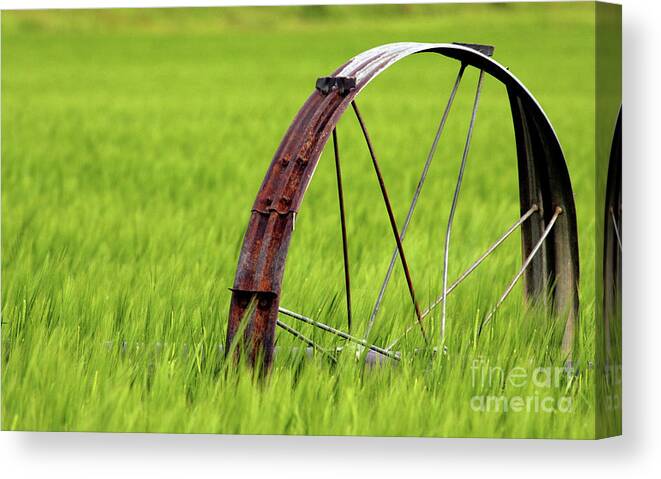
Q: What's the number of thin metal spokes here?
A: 8